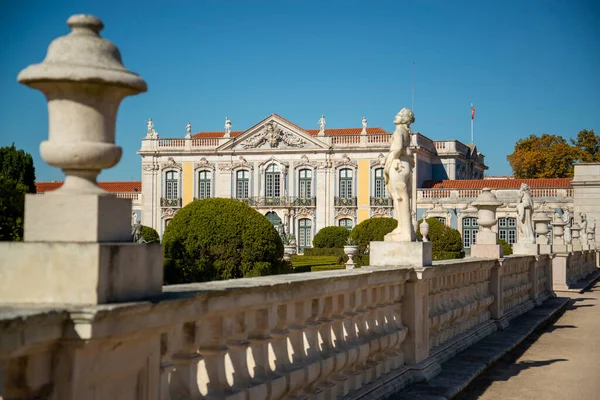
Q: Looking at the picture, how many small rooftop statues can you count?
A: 5